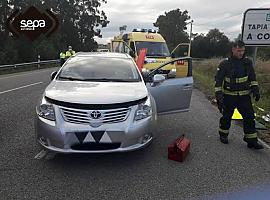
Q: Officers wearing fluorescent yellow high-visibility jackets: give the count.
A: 2